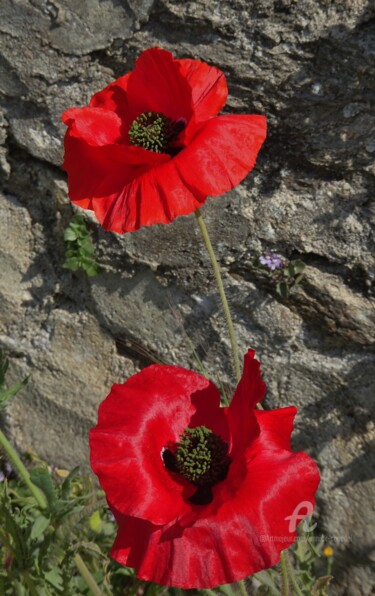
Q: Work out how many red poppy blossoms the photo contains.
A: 2